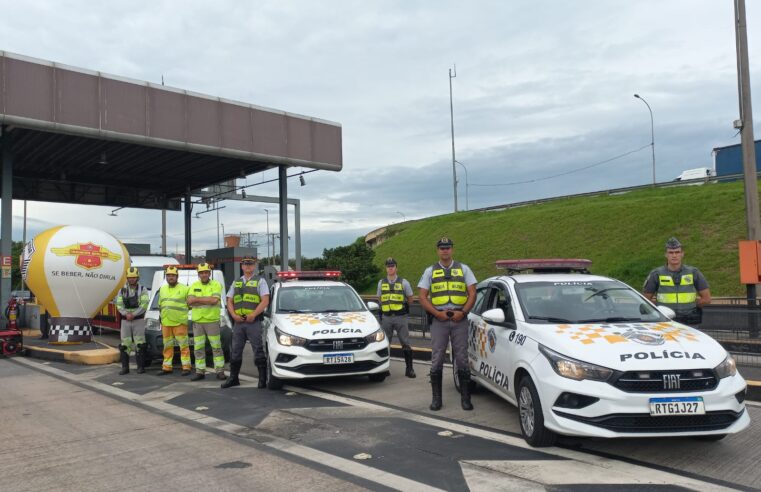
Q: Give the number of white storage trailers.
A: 0